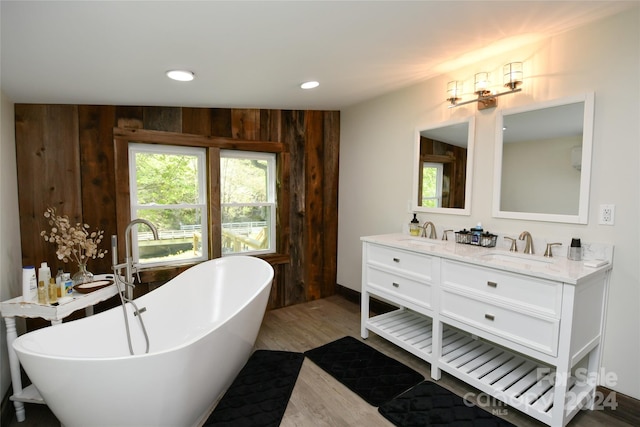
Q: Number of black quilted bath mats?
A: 3